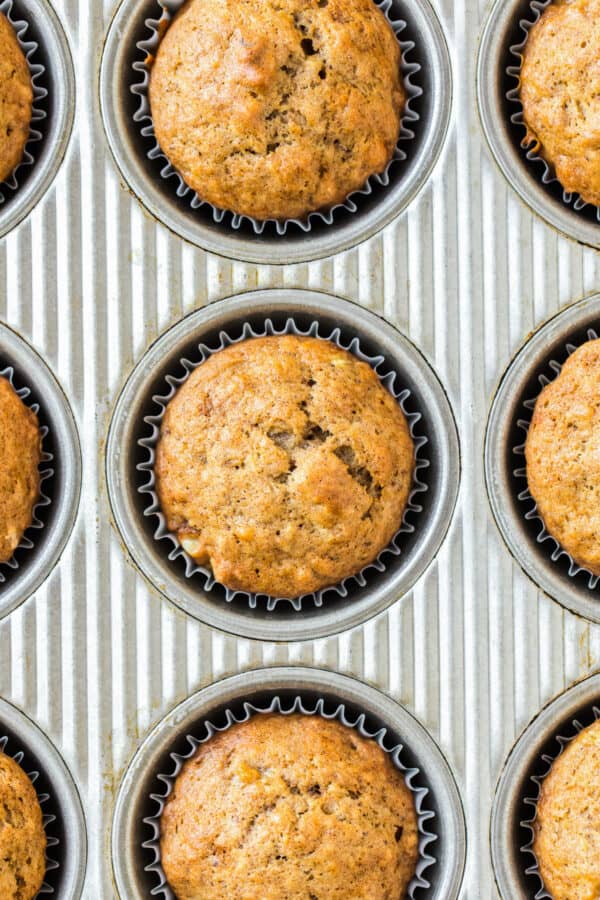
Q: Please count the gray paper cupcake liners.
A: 9